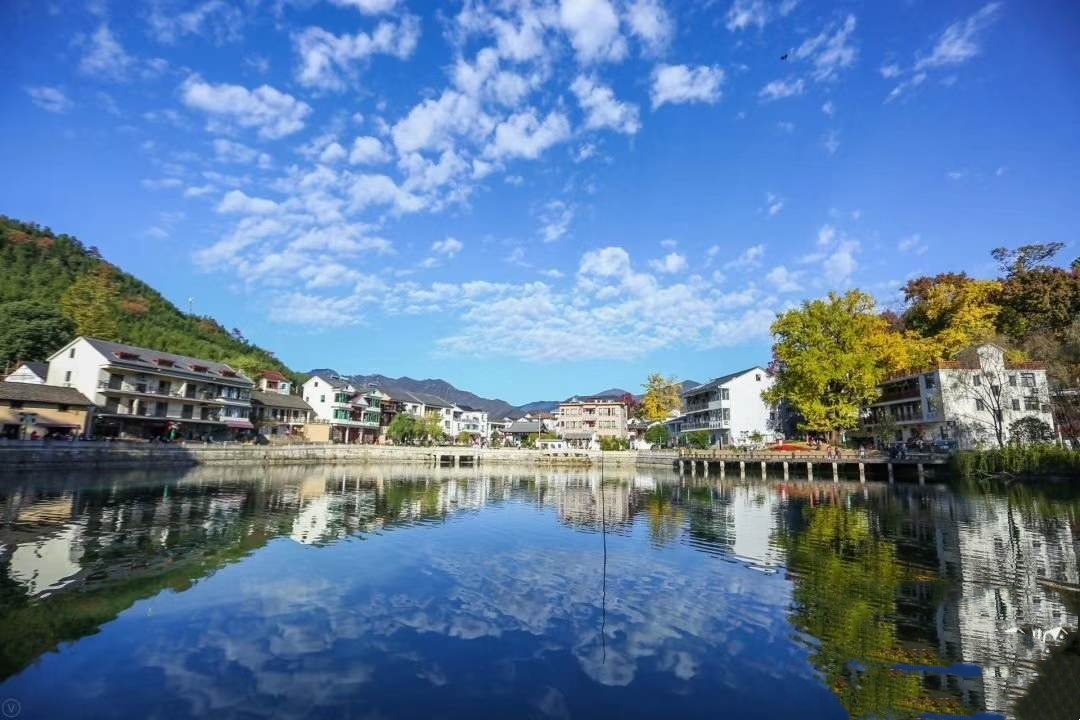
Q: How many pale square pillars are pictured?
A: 12